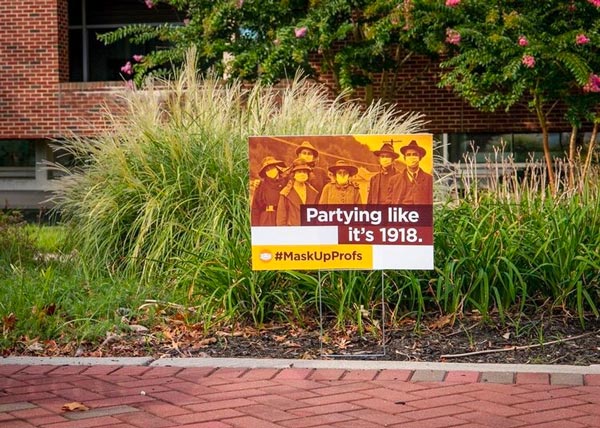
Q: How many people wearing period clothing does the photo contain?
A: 6